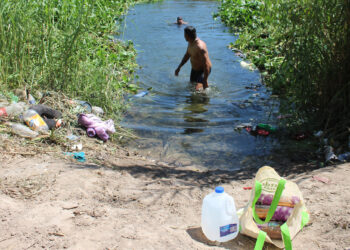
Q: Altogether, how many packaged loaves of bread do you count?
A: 3